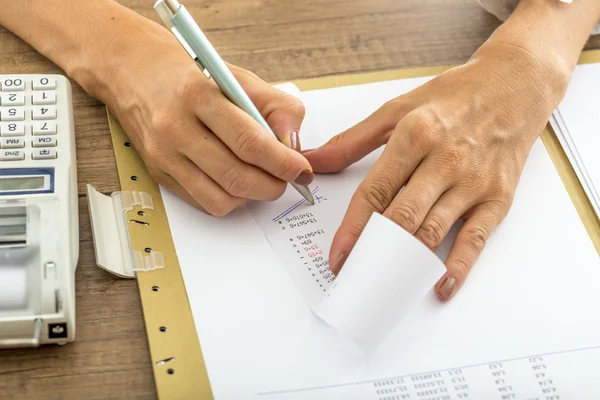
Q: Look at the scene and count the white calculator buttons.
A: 12